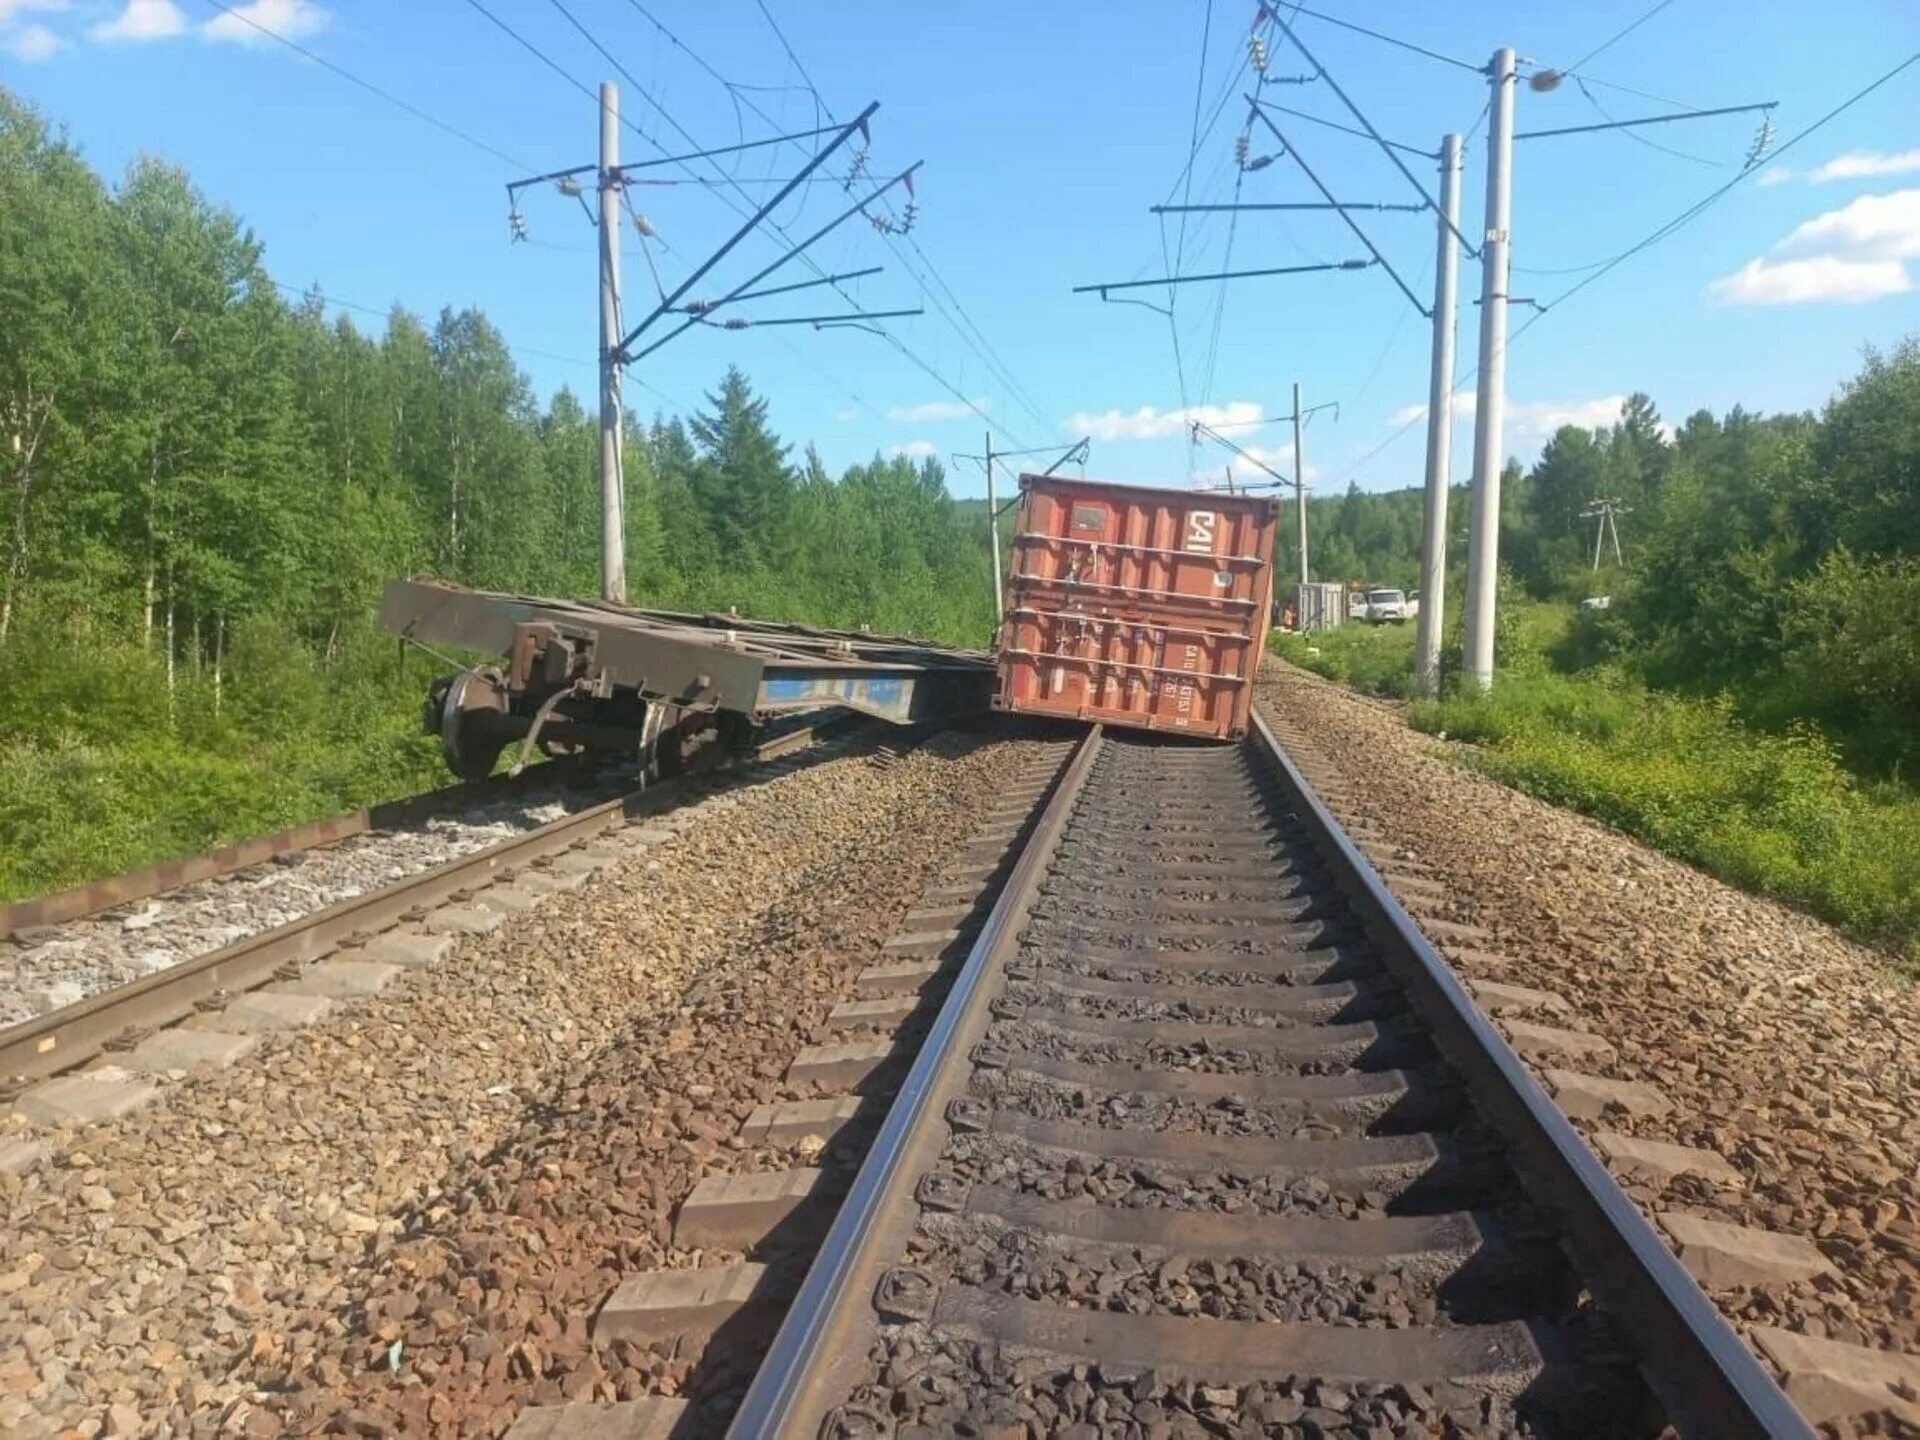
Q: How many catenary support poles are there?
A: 5